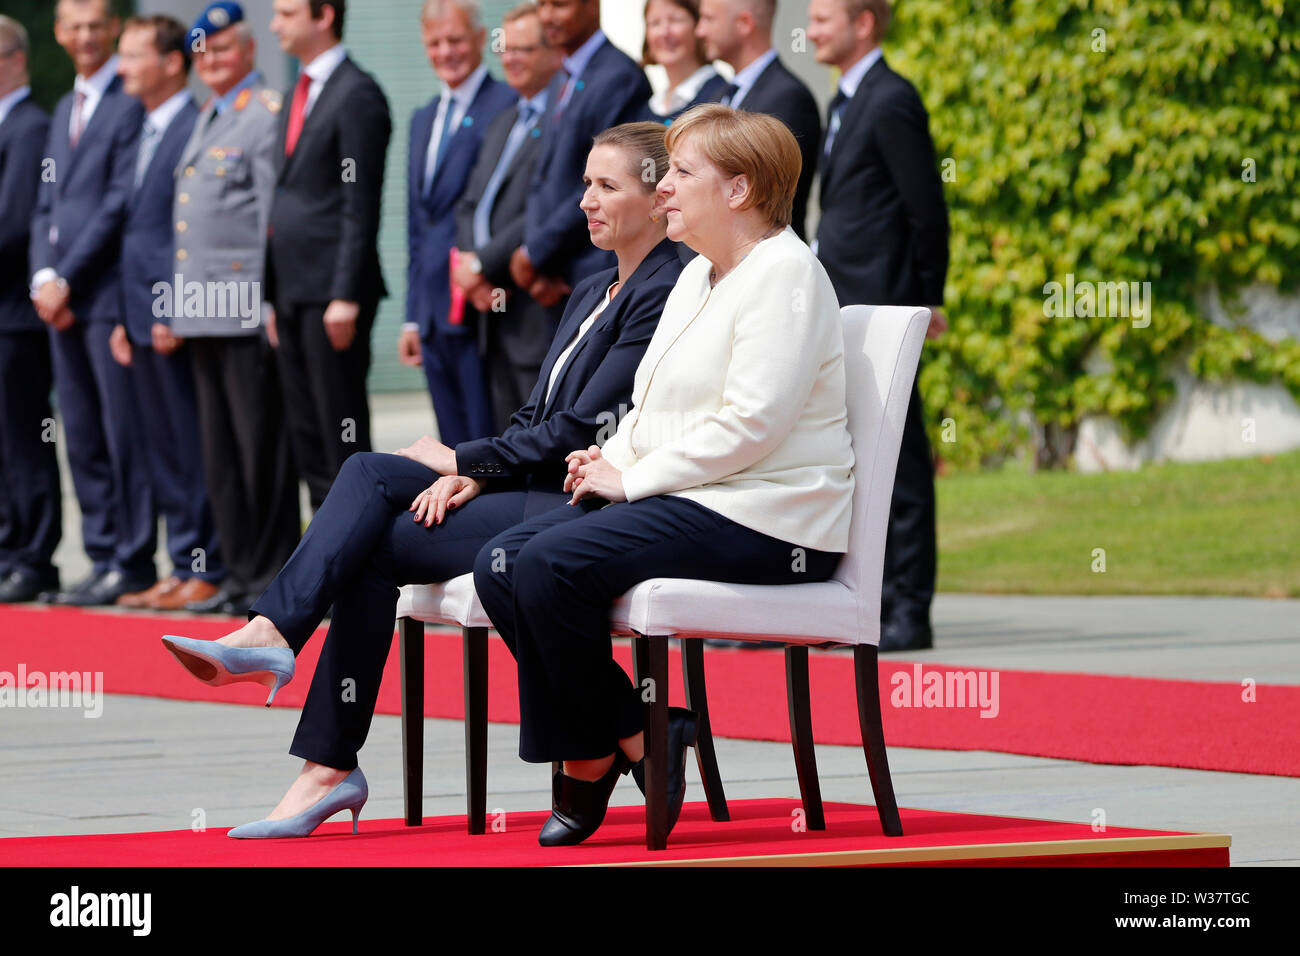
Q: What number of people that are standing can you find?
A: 11